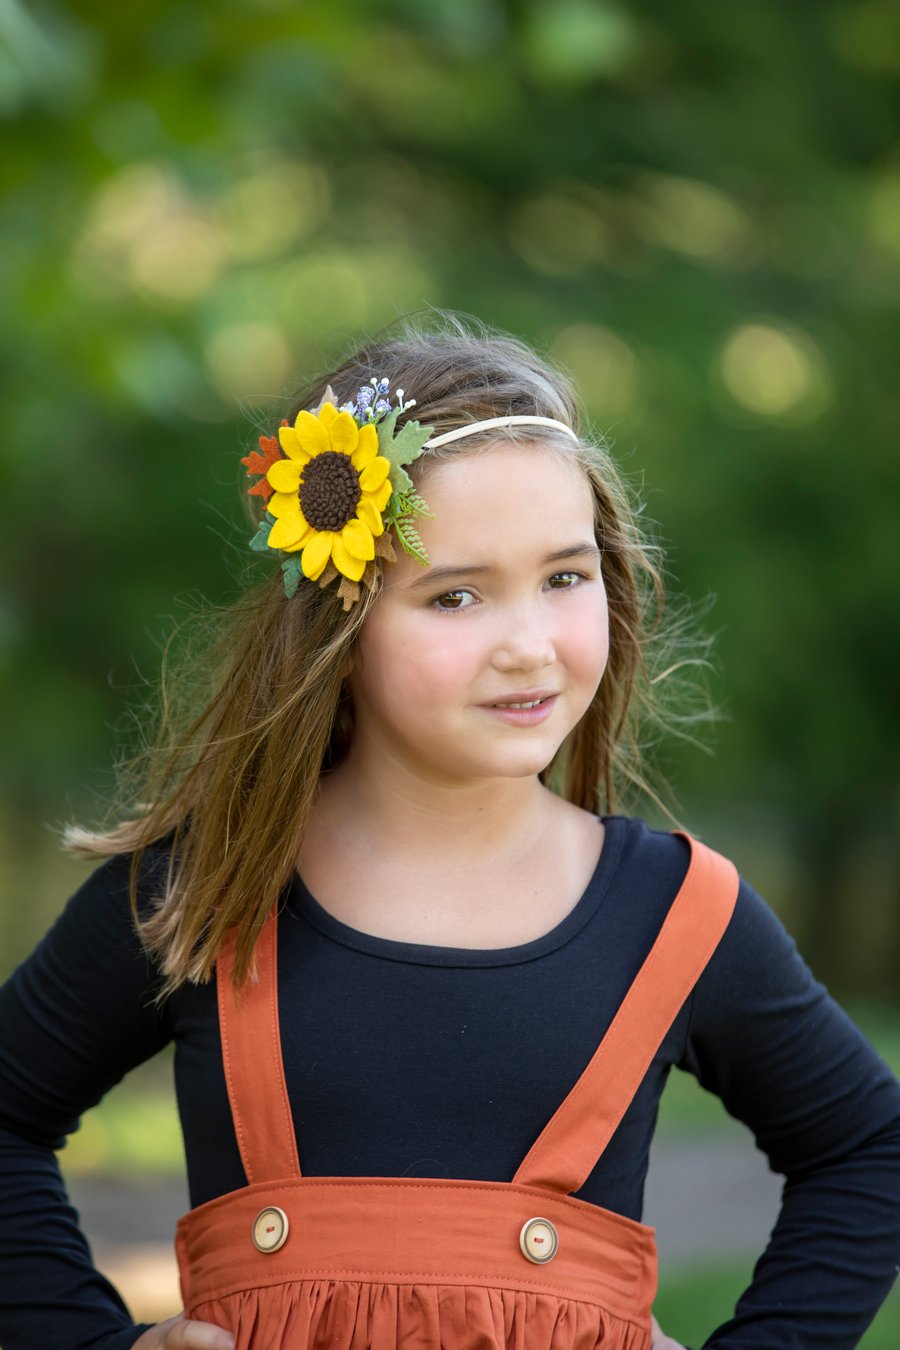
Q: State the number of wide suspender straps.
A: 2